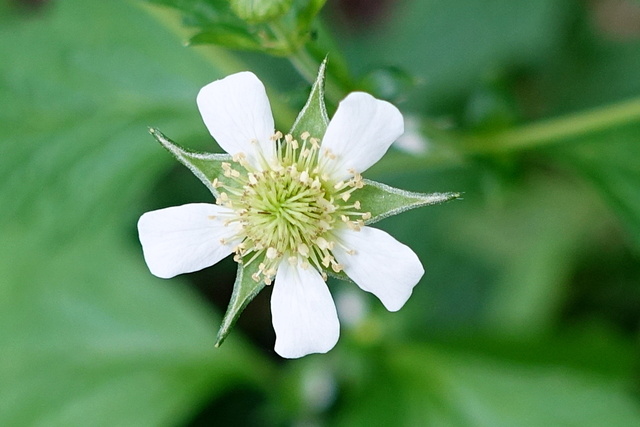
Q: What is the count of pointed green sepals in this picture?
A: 4